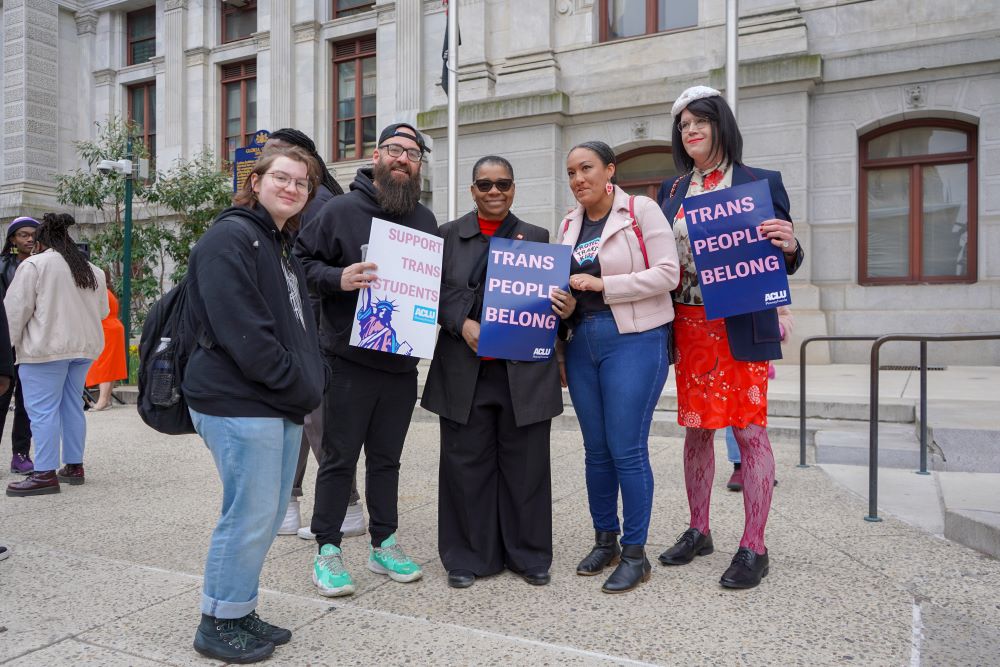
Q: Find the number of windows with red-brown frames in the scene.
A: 9